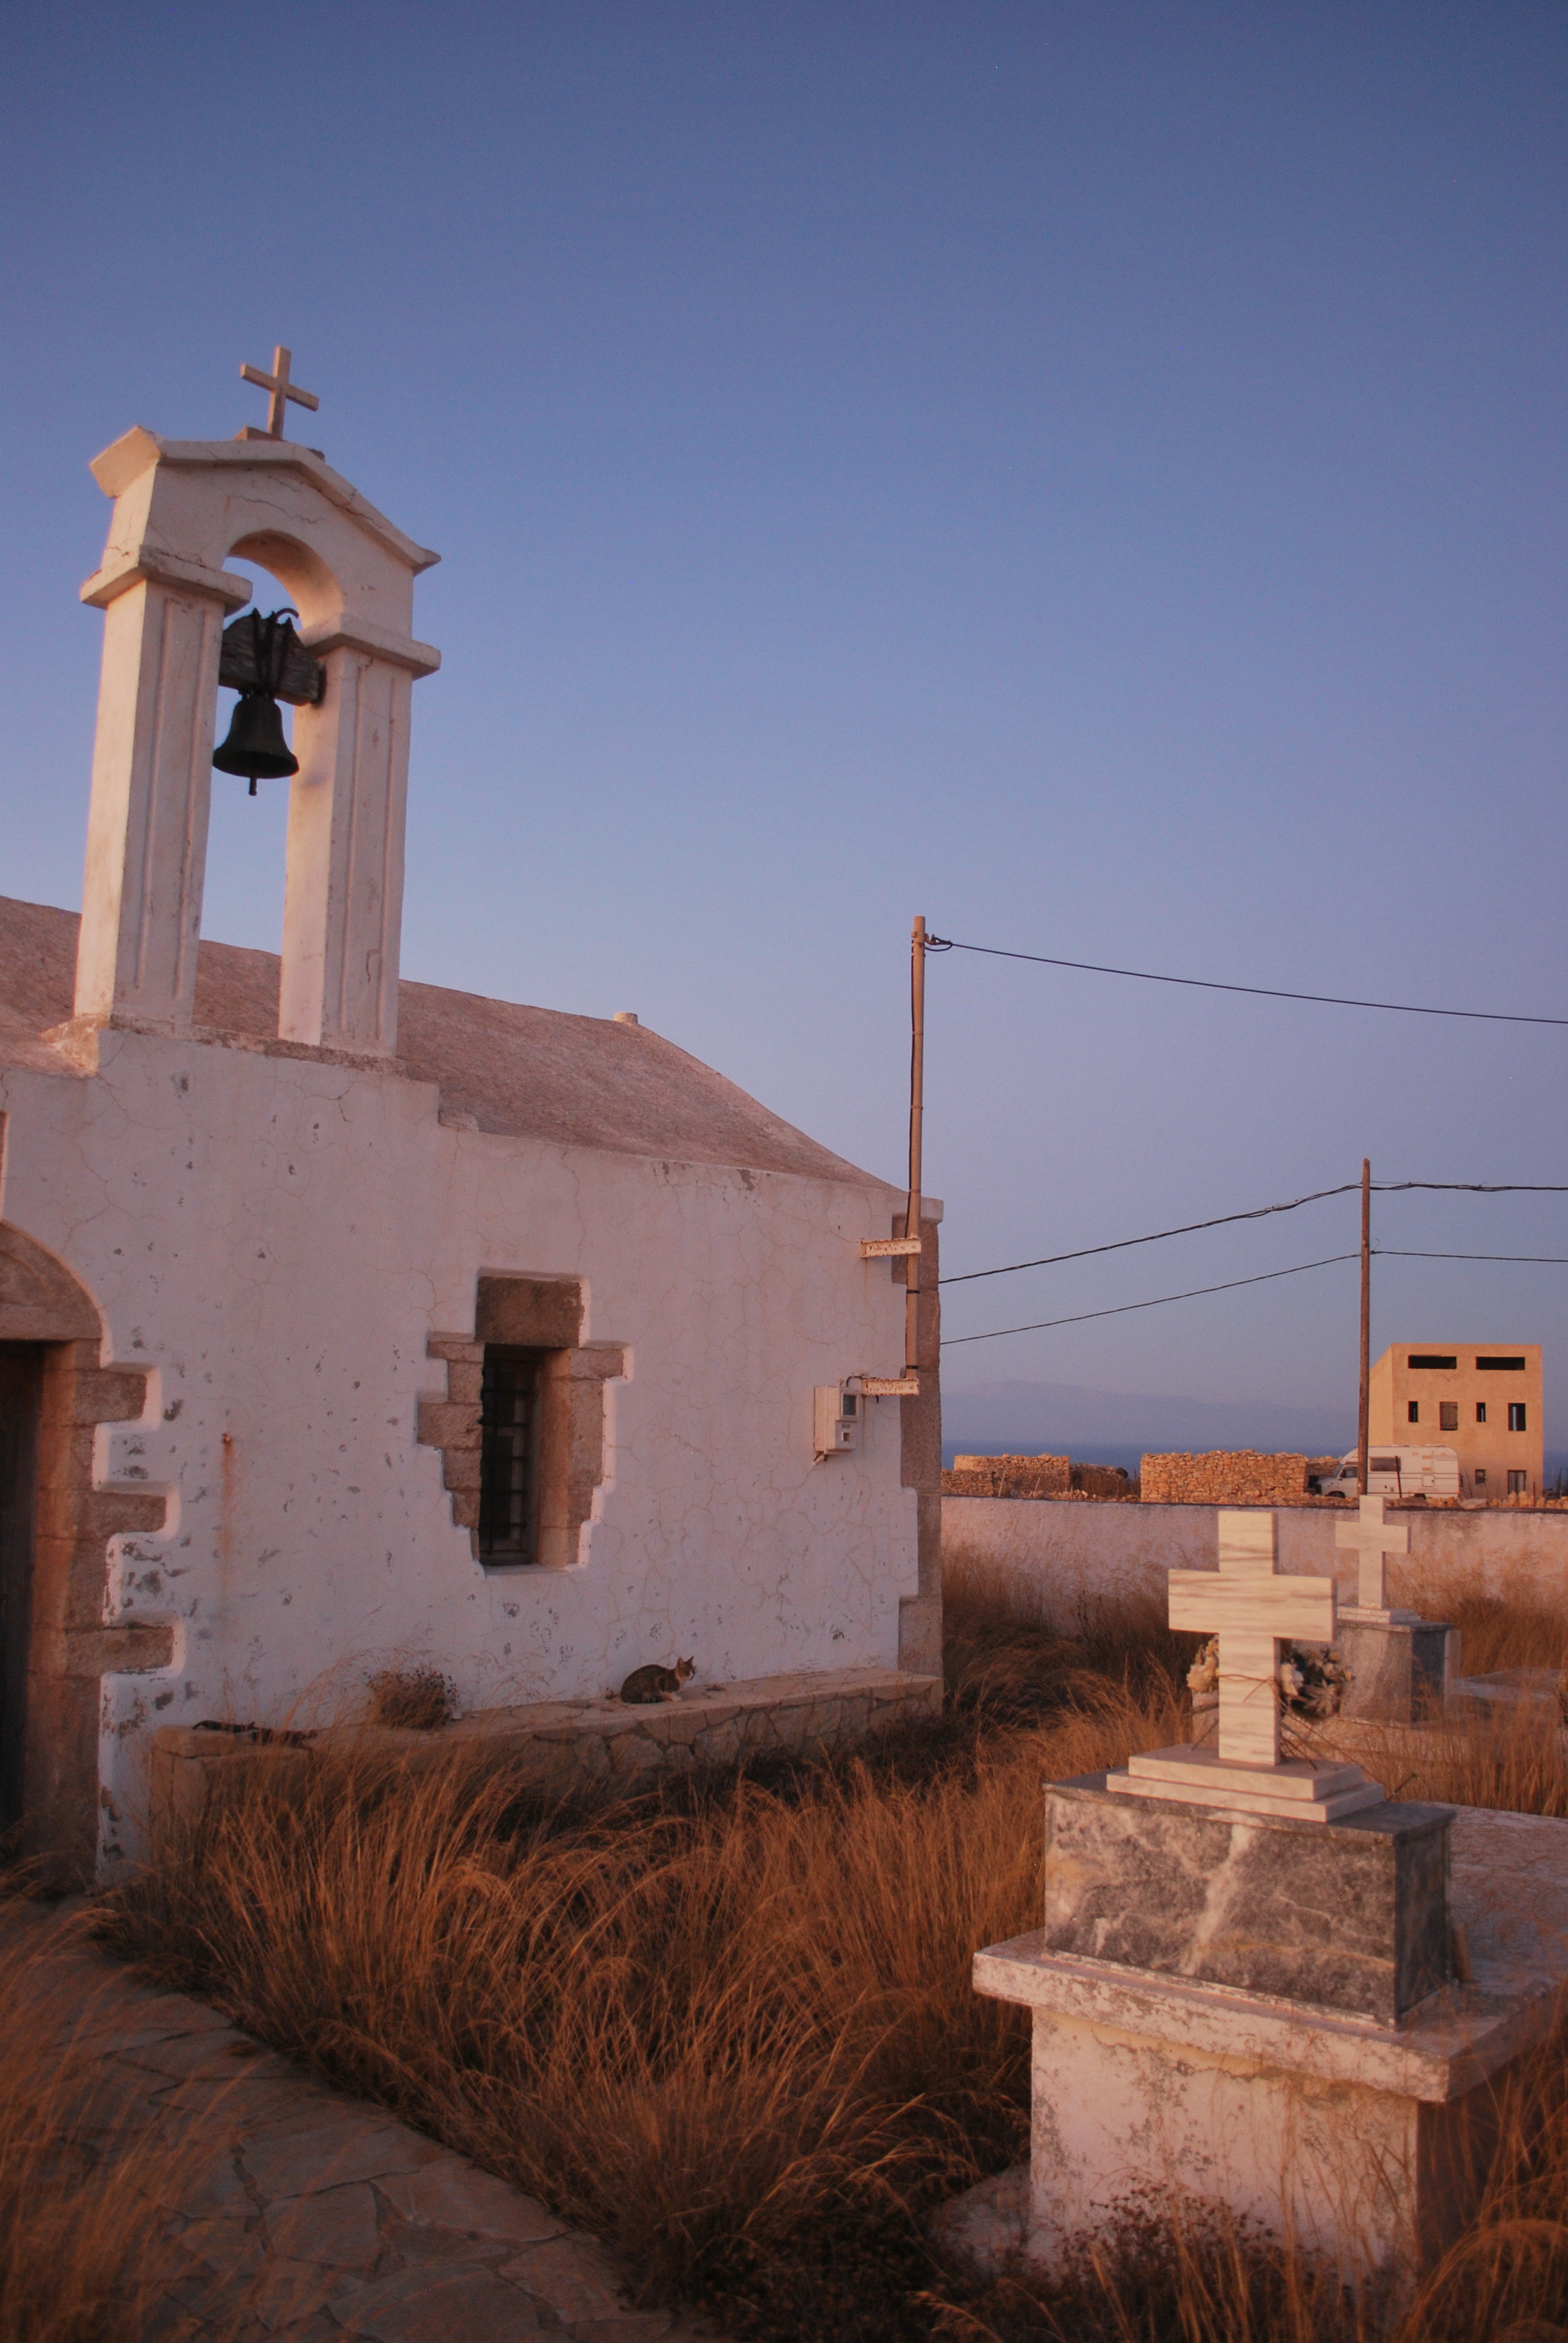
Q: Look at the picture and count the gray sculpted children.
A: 0